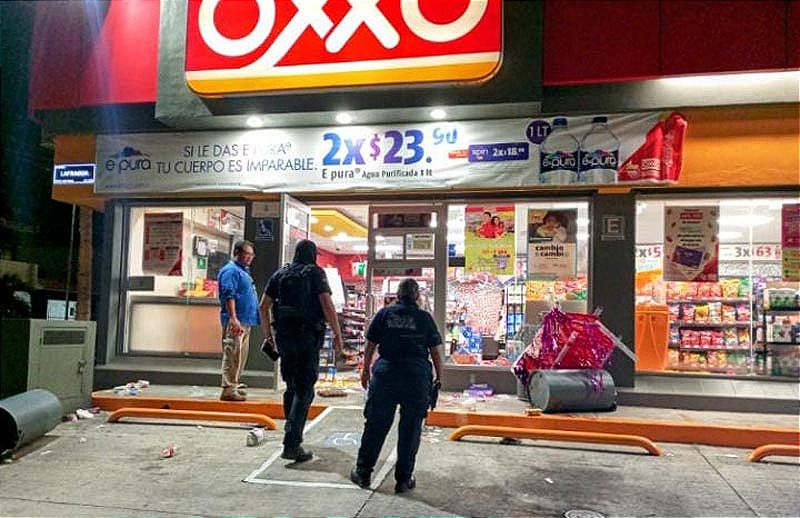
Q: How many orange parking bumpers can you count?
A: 3